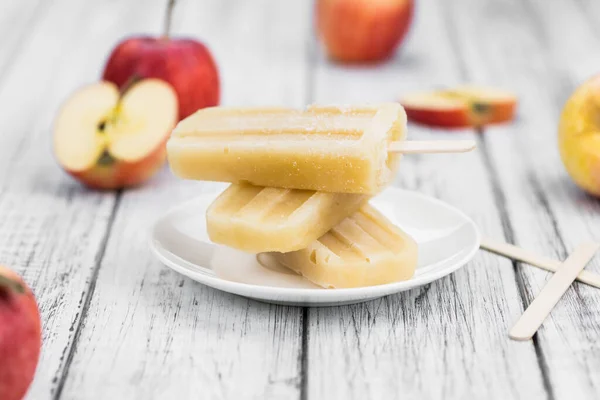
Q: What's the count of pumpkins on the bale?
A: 0